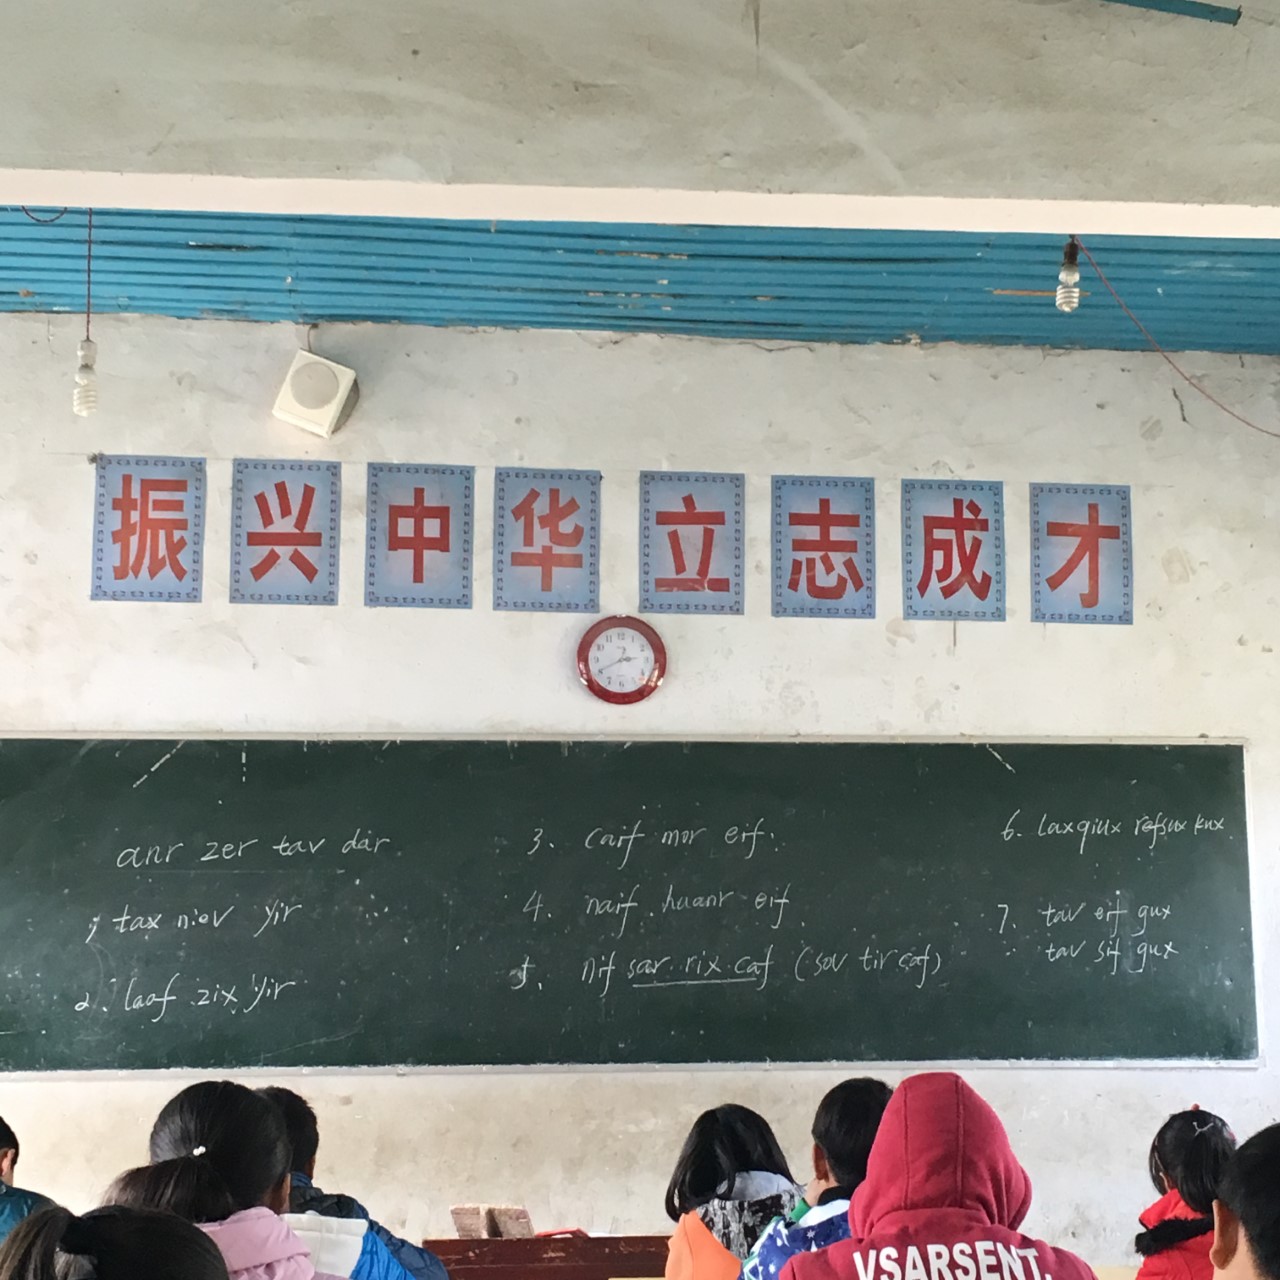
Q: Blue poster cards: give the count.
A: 8